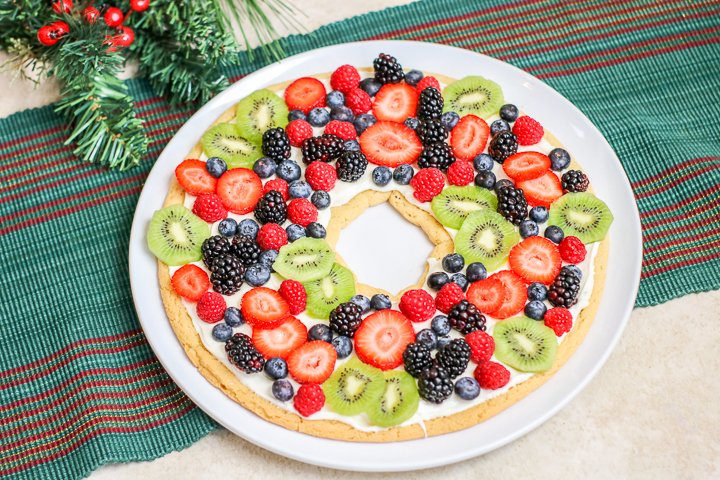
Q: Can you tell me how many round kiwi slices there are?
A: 12